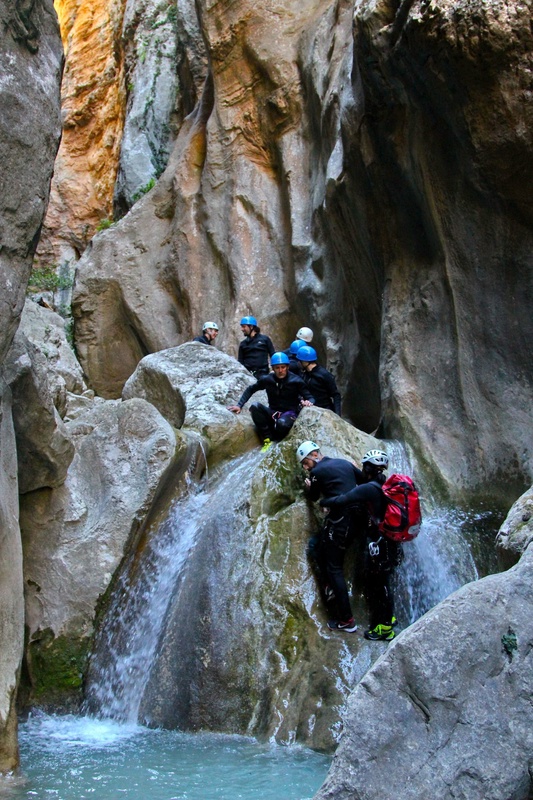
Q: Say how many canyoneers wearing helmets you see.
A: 8